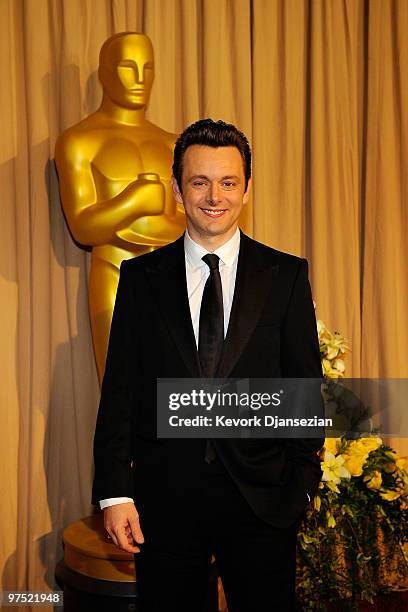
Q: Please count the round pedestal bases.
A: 1